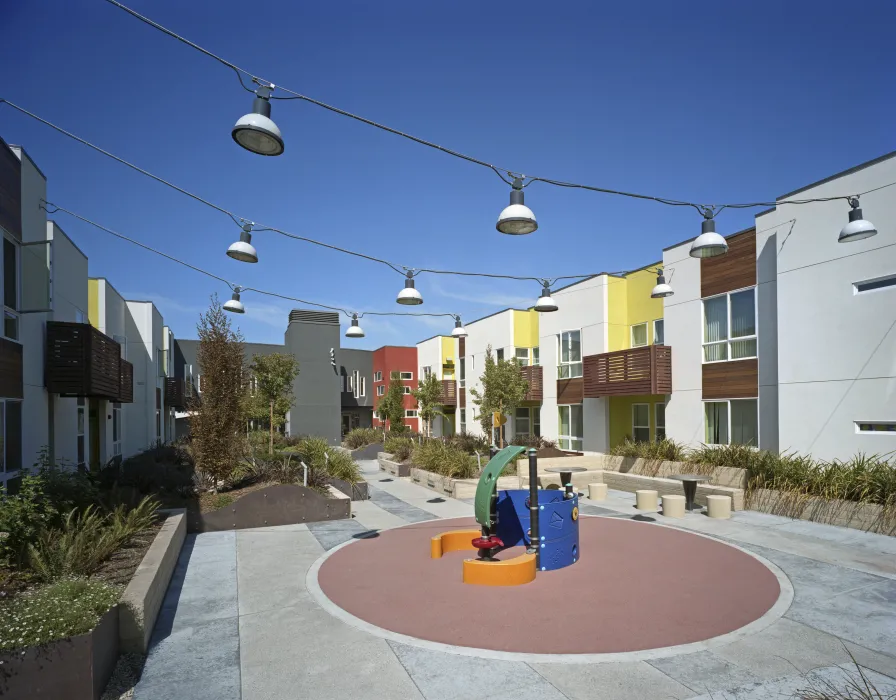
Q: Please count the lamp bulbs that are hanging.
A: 11